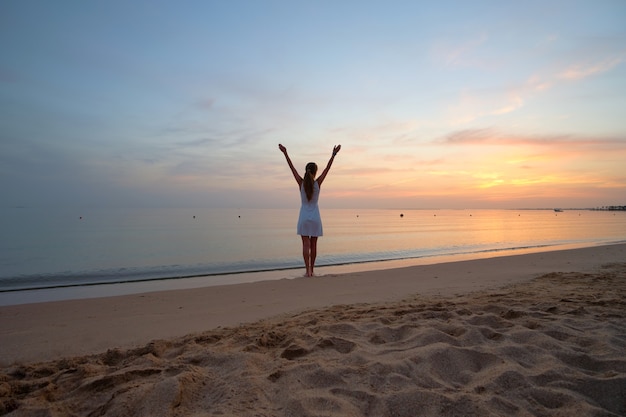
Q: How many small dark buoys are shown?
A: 11